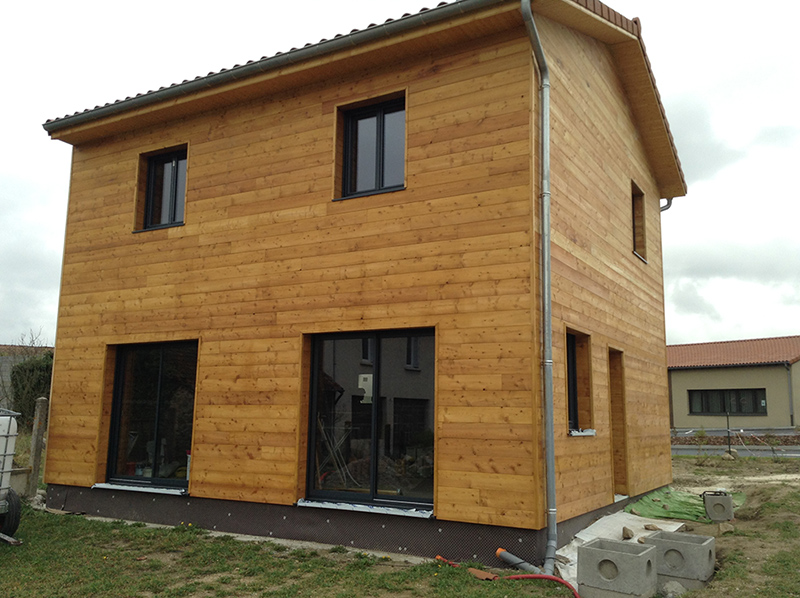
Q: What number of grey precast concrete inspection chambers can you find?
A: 3